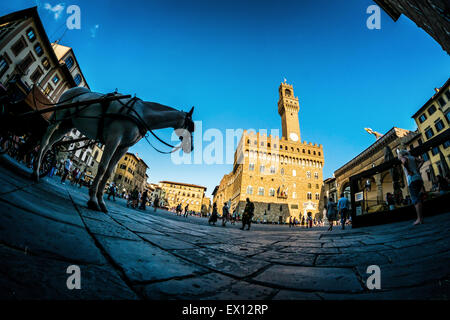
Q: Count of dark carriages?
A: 1